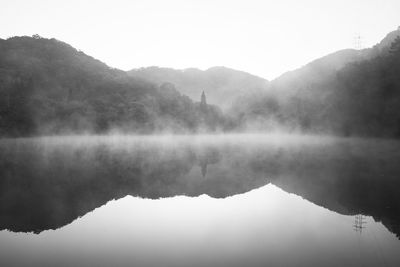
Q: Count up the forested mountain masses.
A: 3